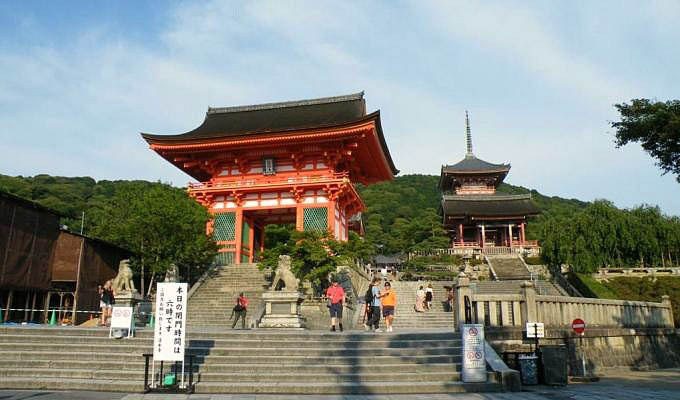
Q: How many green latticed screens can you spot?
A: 2